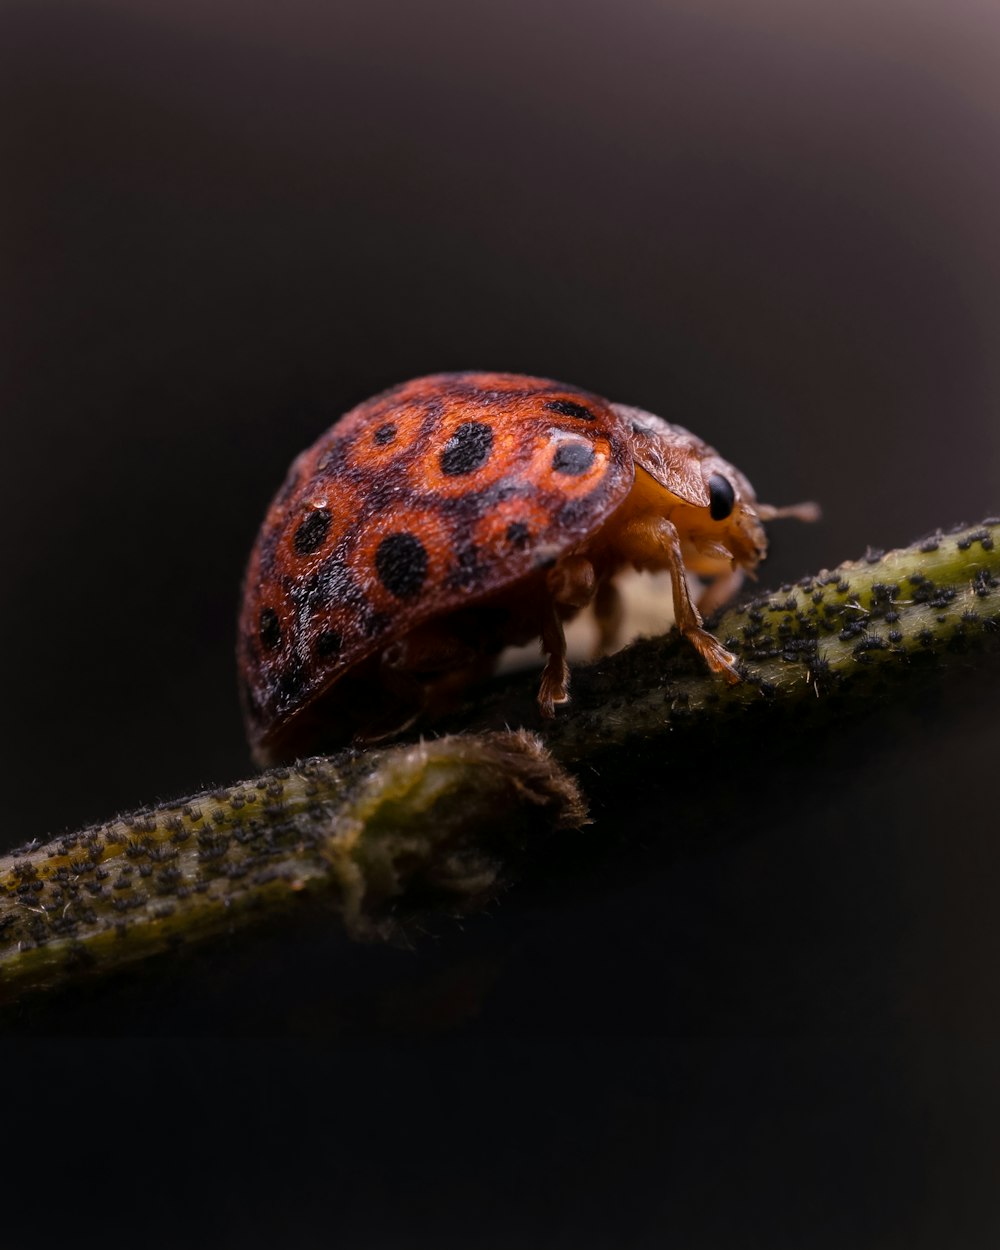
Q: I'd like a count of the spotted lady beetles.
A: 1